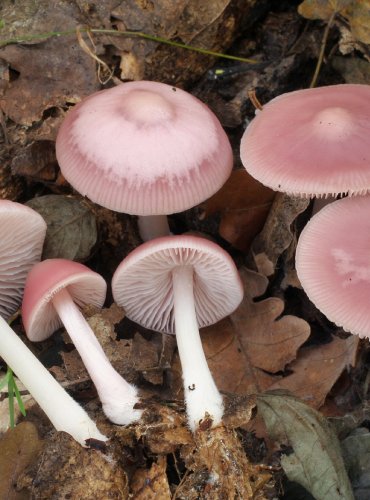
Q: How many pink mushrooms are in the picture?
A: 6